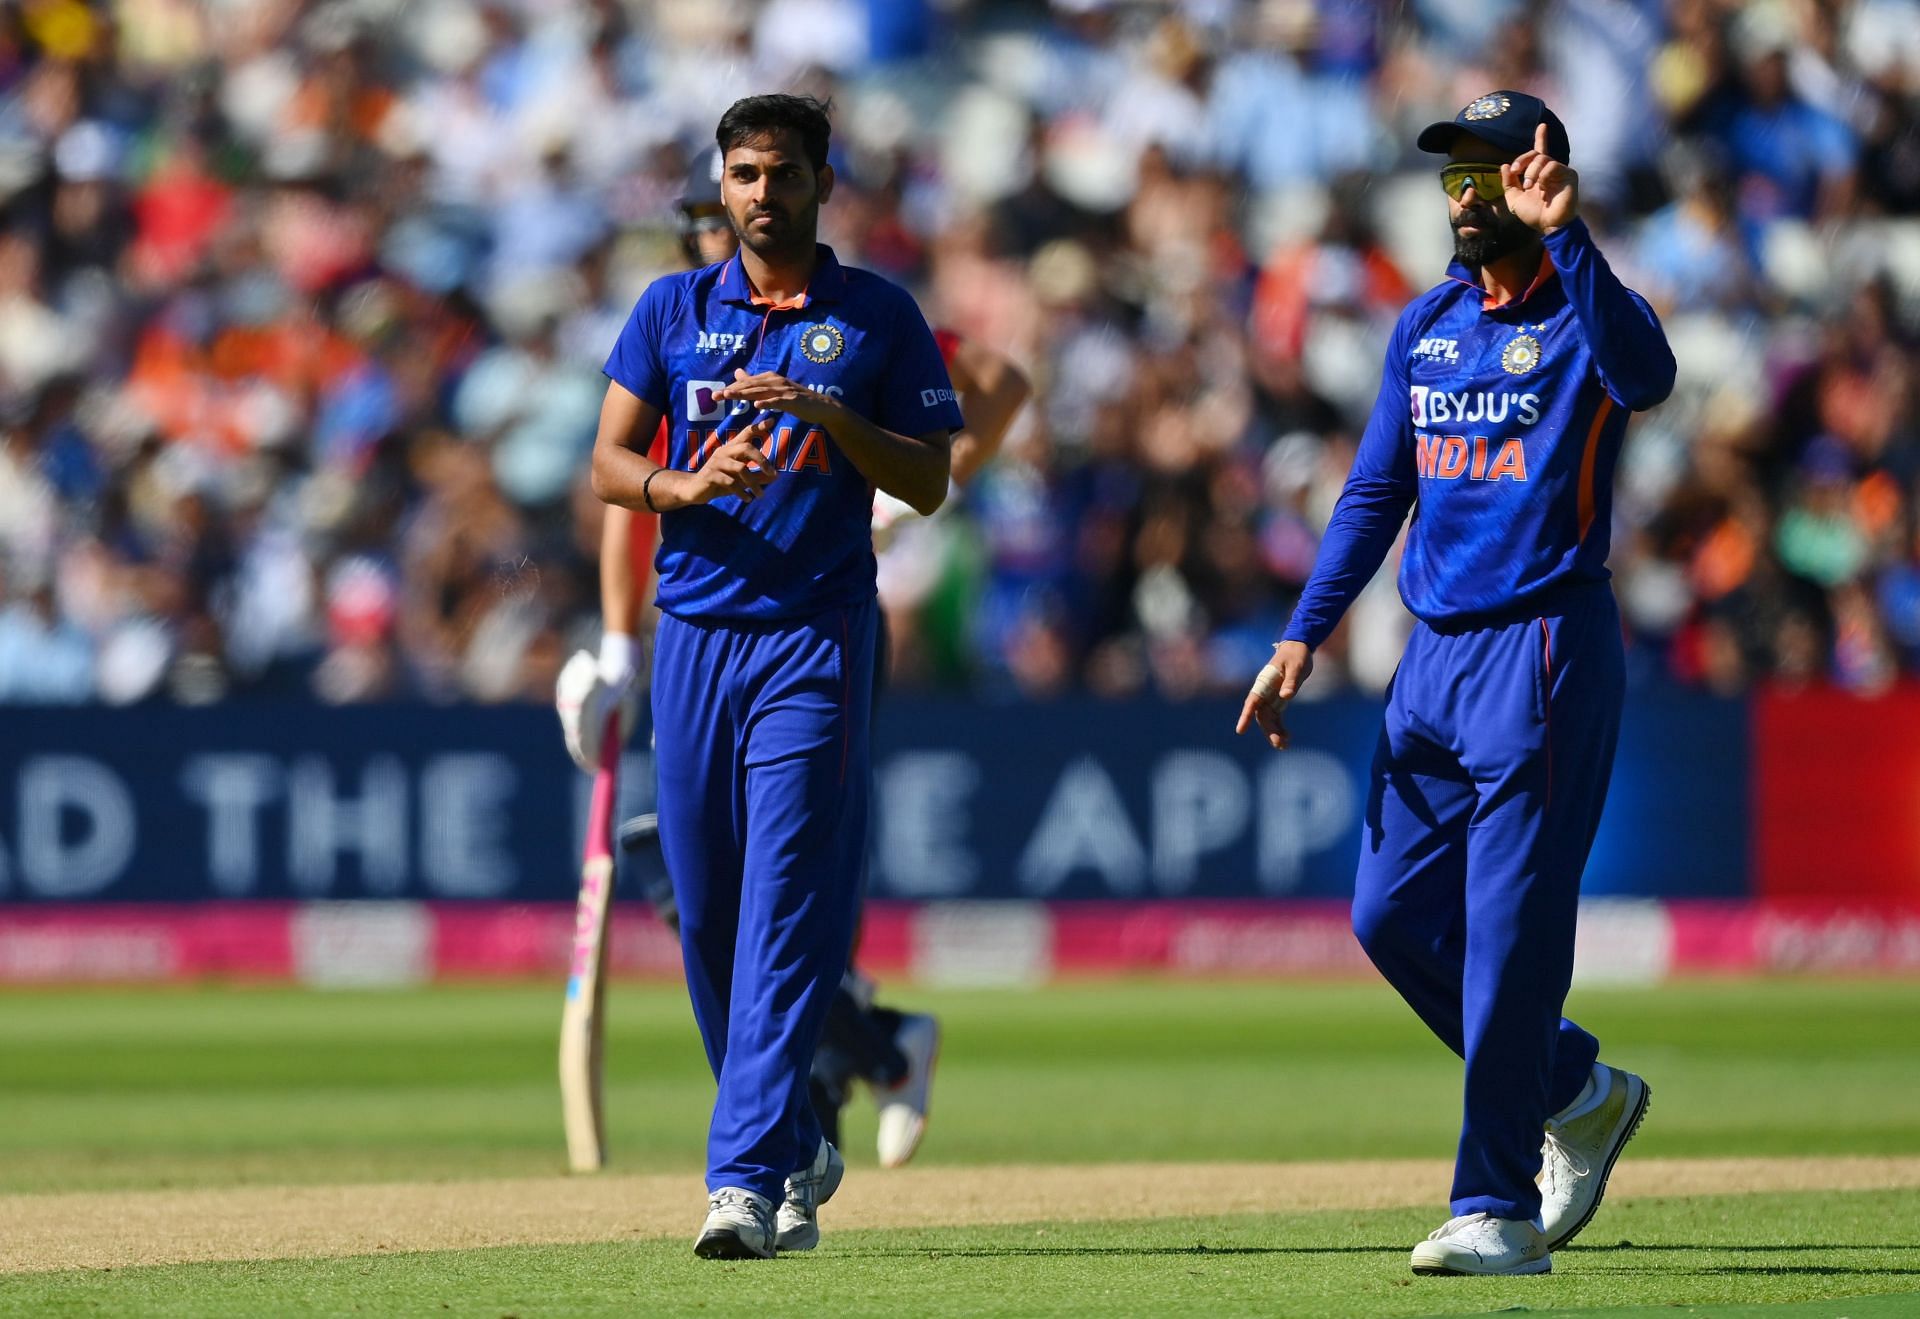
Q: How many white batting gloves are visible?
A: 2